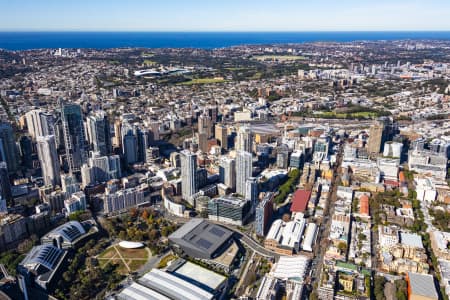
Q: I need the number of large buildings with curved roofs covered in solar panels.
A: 2